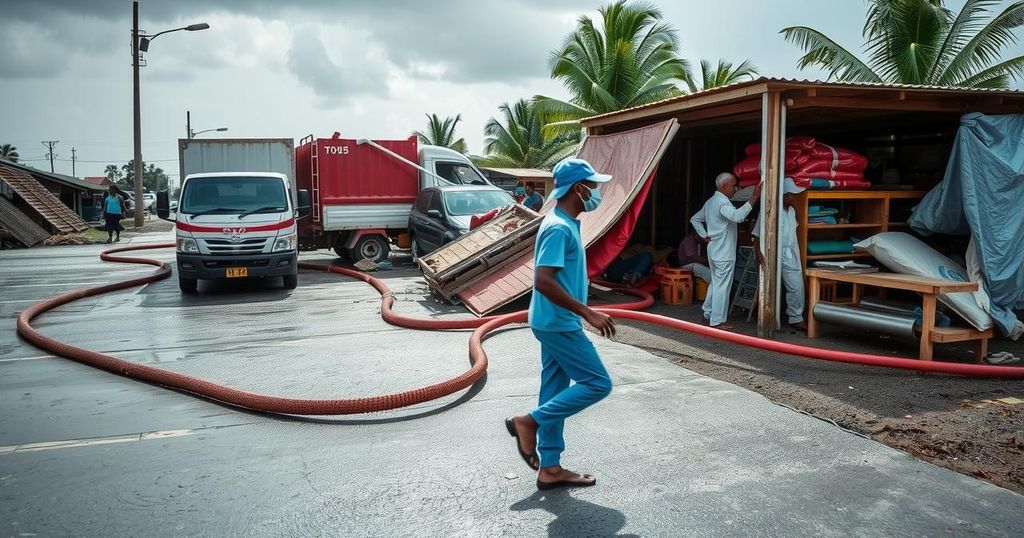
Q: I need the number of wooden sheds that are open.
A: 1